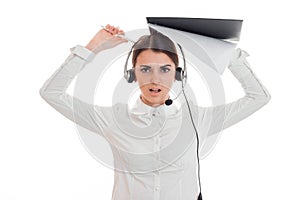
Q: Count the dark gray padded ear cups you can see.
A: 2